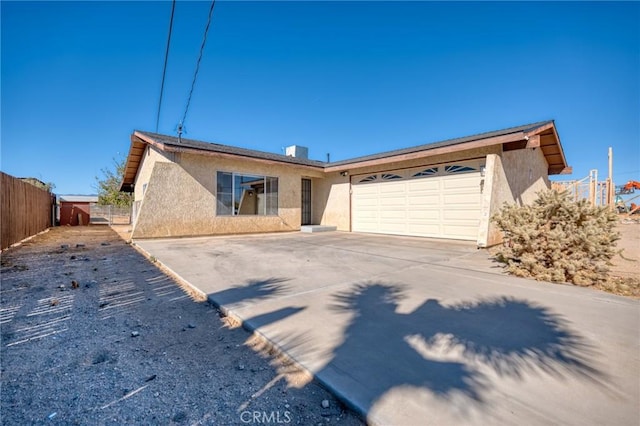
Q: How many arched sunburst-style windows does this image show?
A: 4